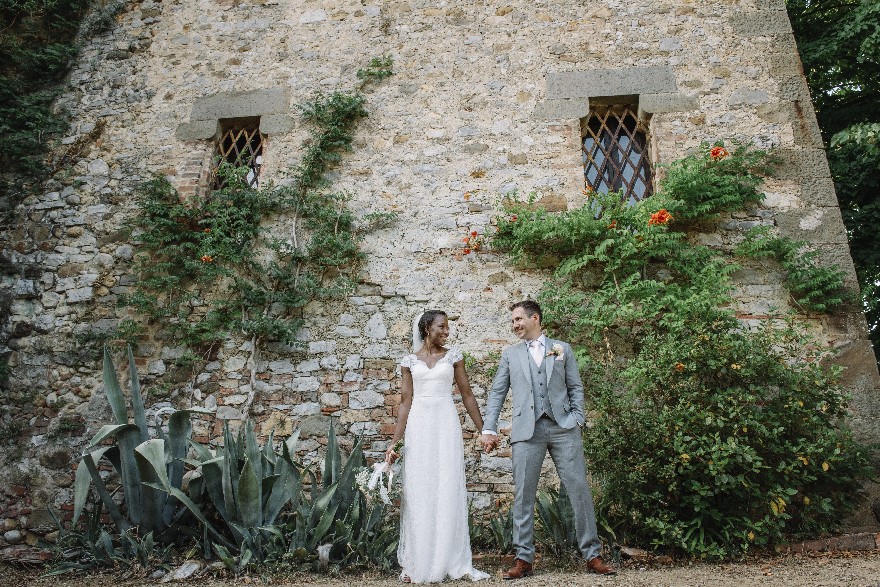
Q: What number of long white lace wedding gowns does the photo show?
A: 1